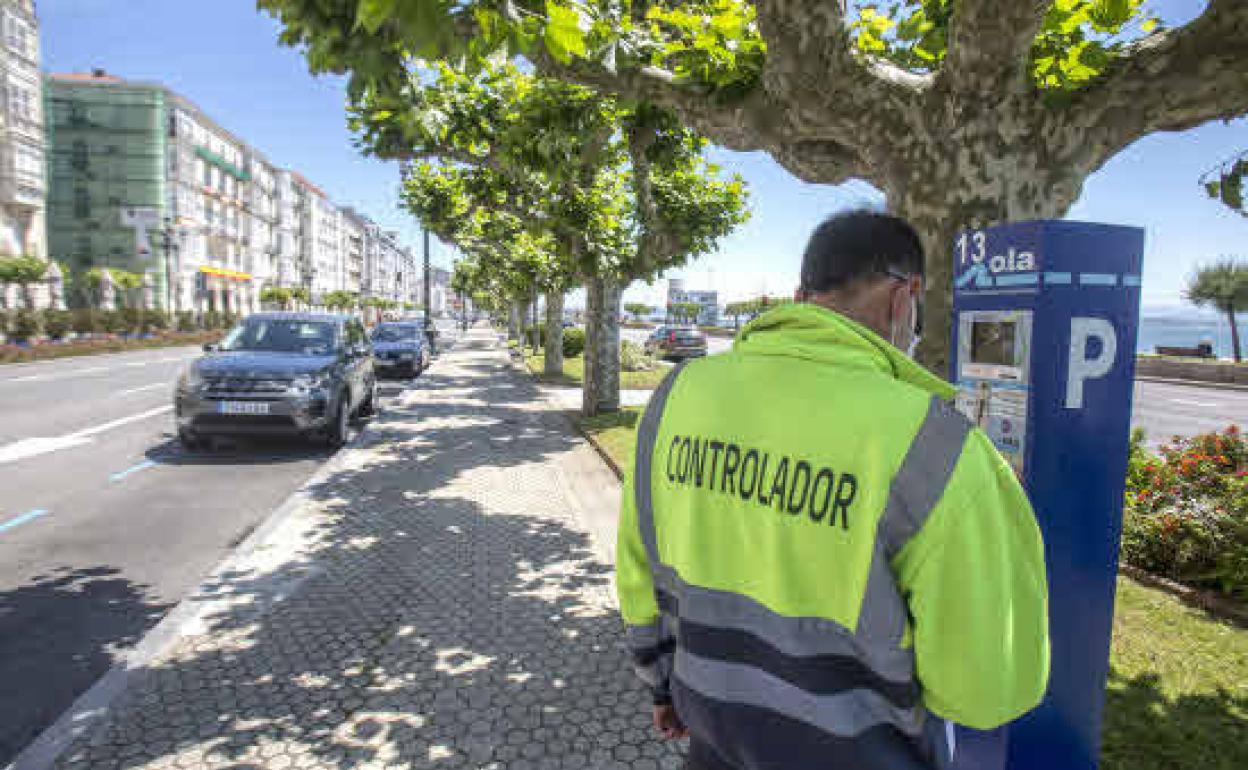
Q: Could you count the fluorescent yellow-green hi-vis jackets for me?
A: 1